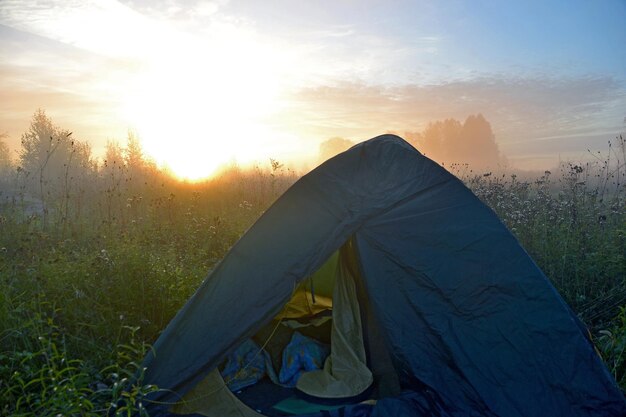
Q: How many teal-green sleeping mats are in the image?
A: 1